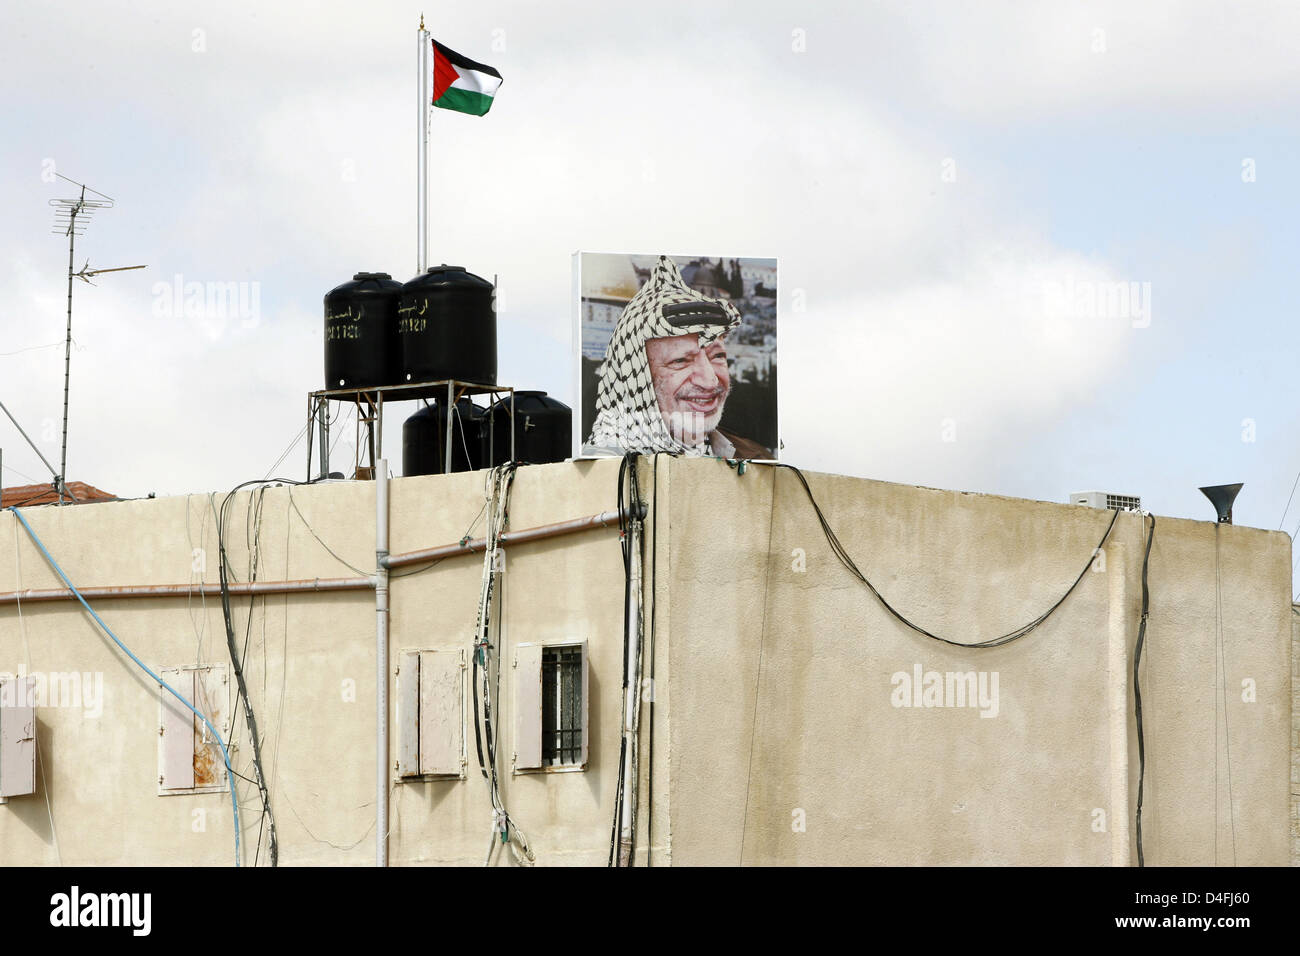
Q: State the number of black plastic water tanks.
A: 4